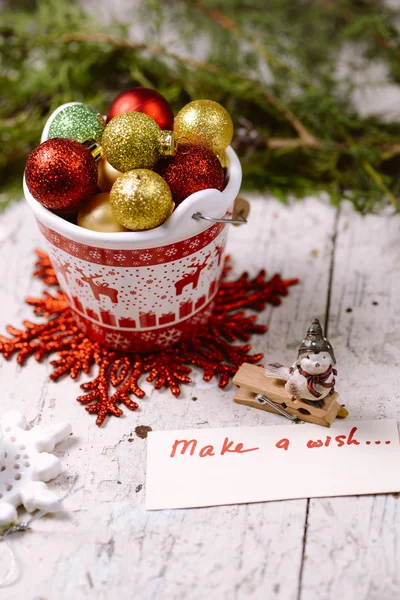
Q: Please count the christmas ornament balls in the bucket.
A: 9